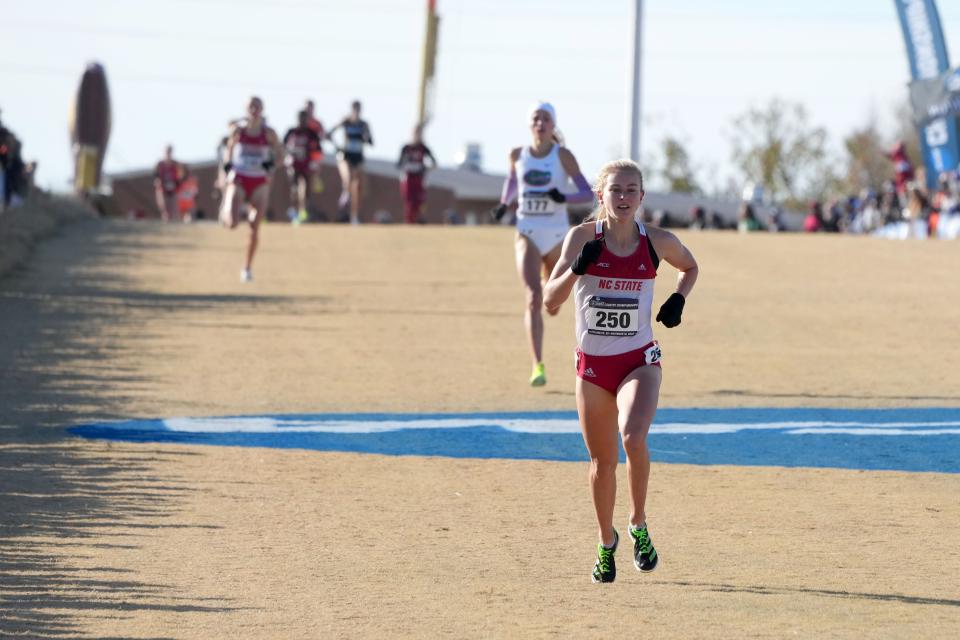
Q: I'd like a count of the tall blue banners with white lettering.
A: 1